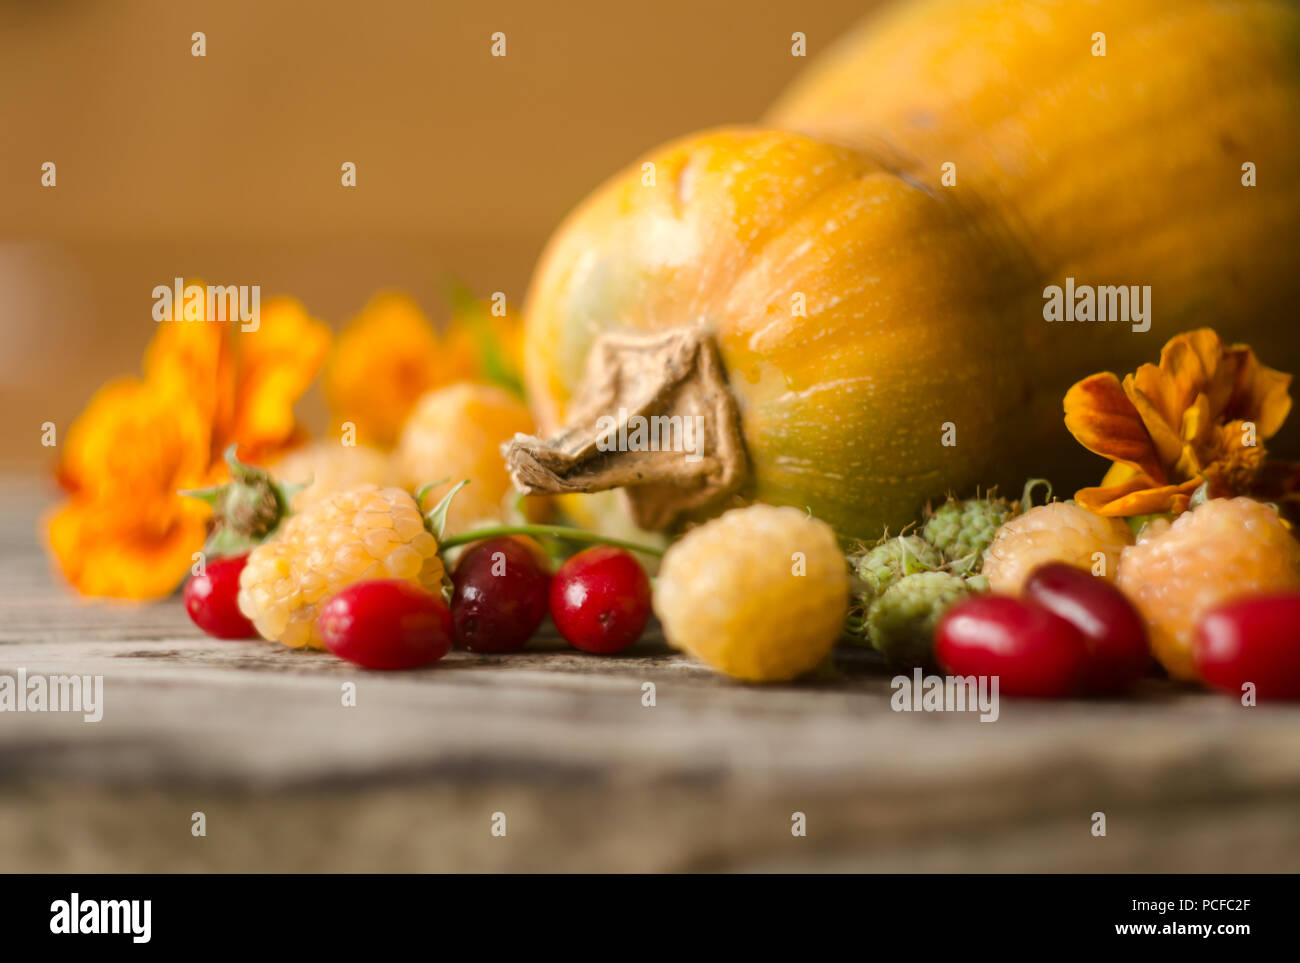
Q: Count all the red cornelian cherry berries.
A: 7